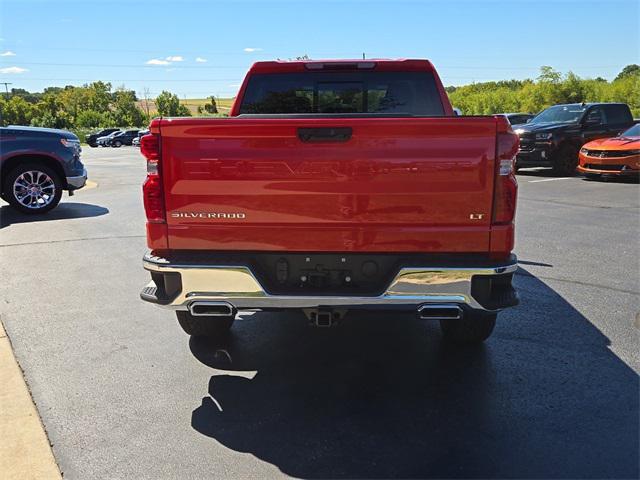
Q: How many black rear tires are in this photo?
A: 2